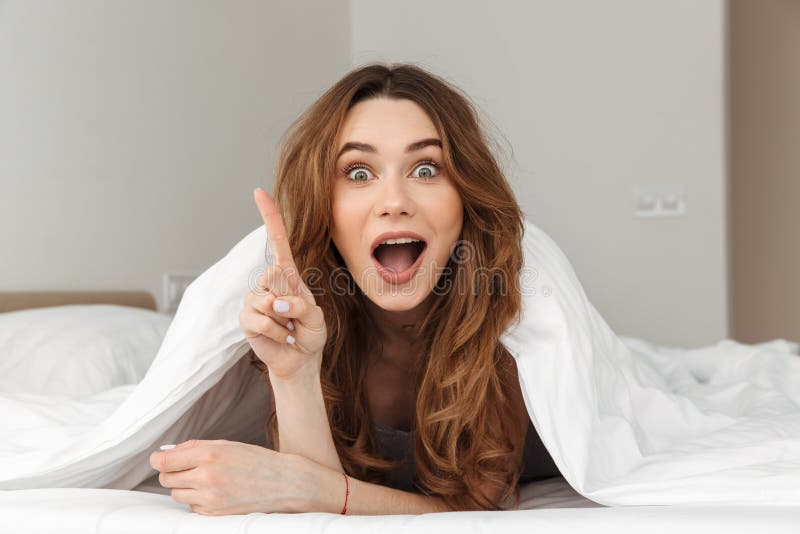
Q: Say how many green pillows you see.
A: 0